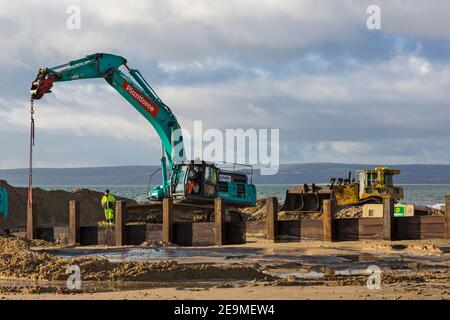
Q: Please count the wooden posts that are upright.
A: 9